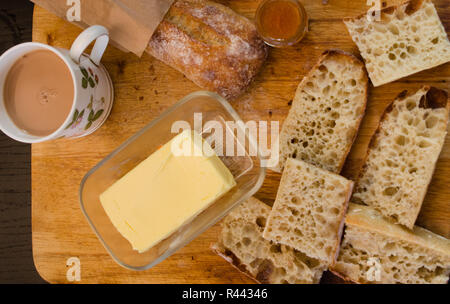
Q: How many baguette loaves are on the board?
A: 1